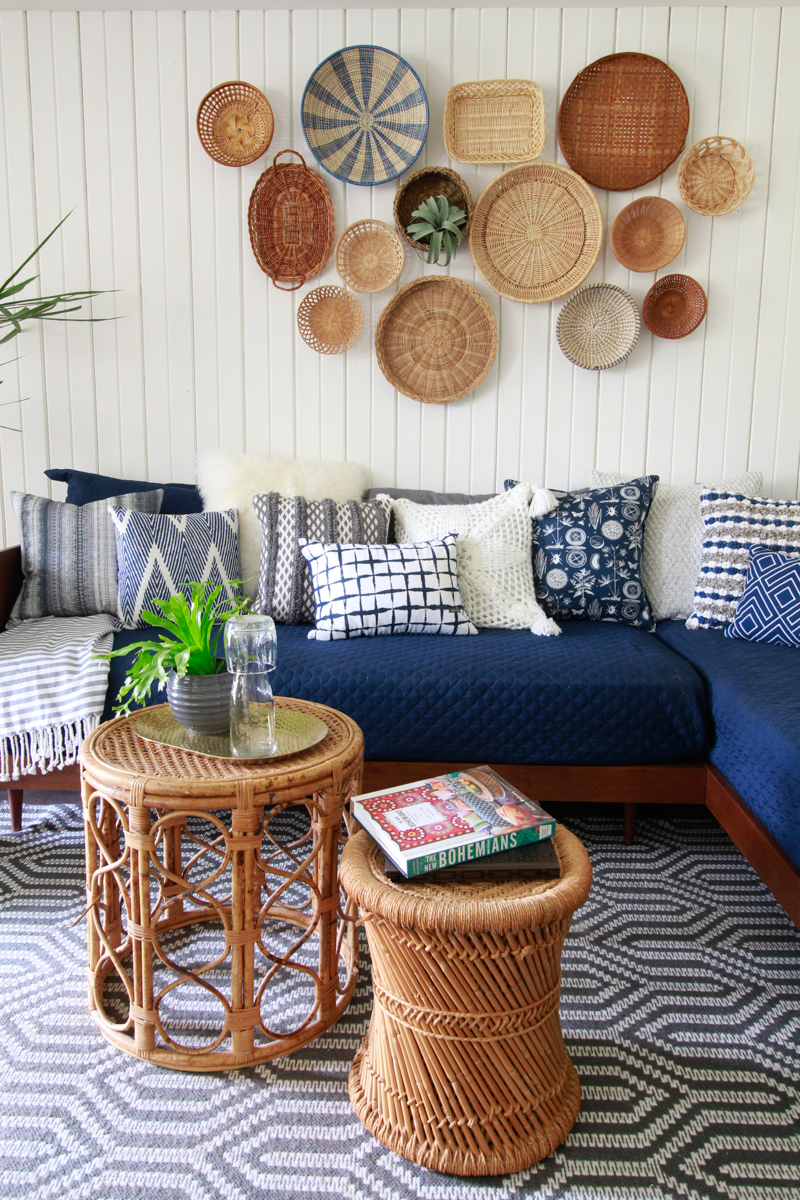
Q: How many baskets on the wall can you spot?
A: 14